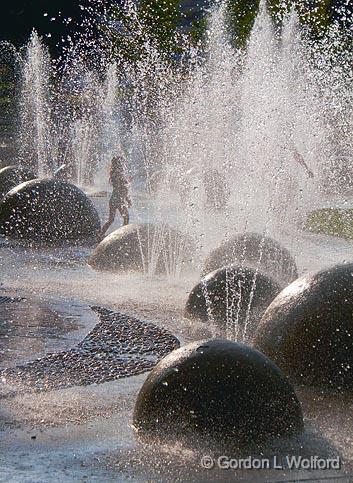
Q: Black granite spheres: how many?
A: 7